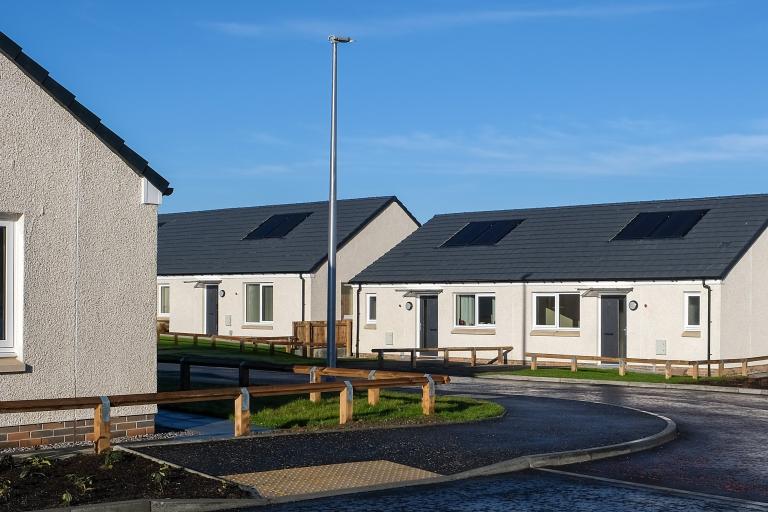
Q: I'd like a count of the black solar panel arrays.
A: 3